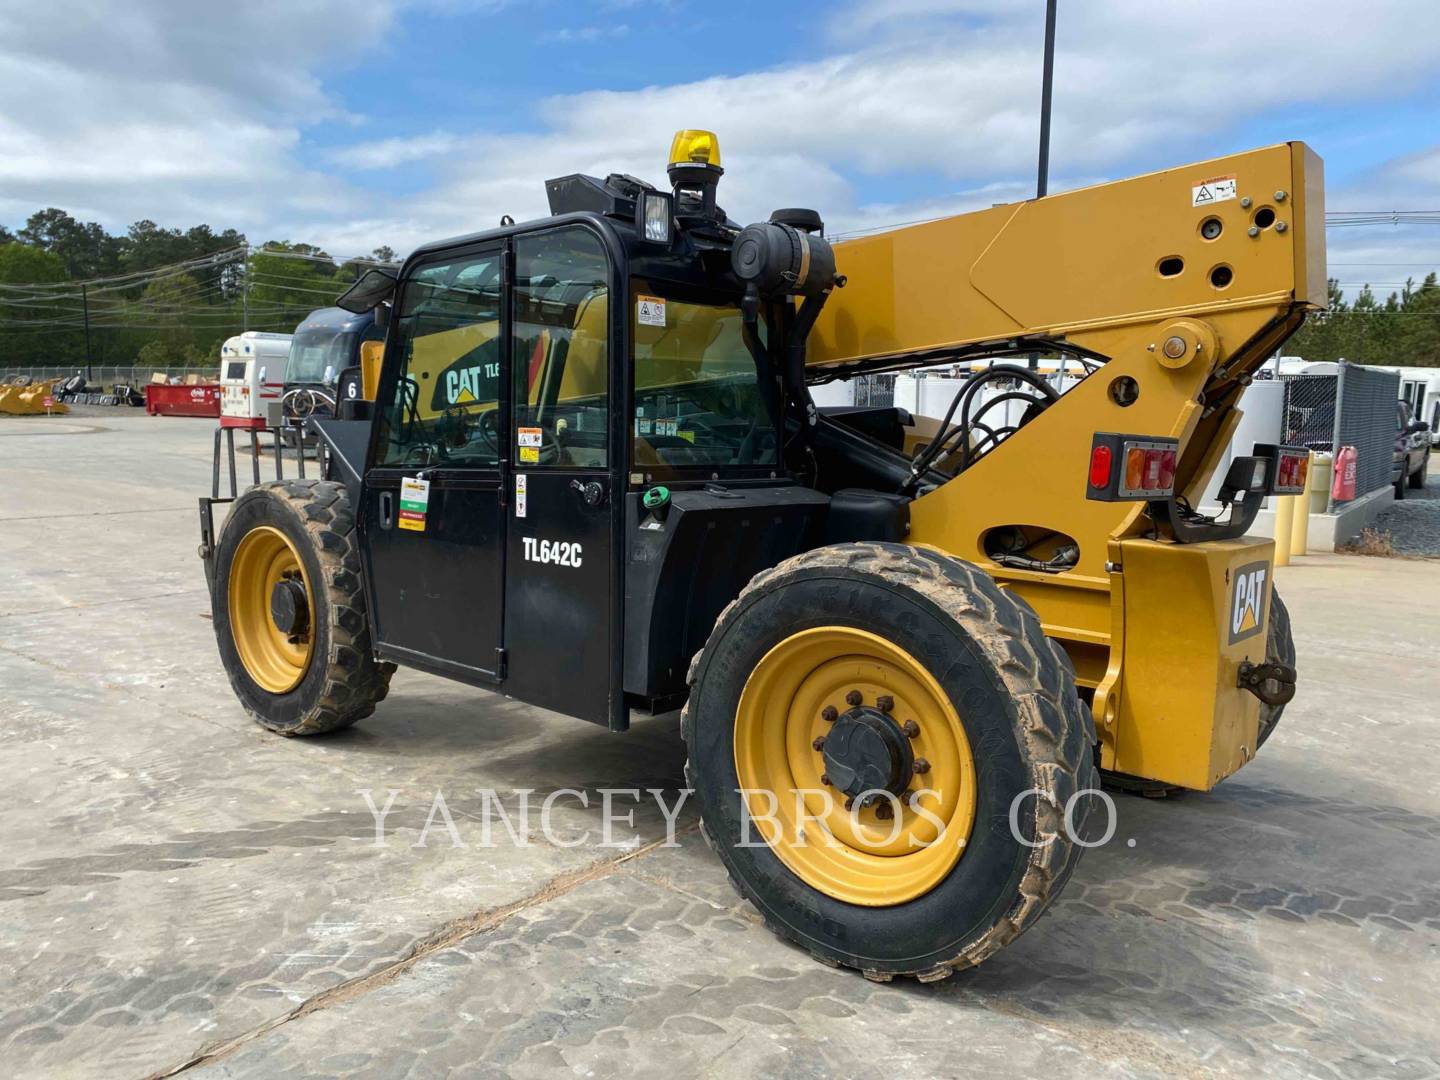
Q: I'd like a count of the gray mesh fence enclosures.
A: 1